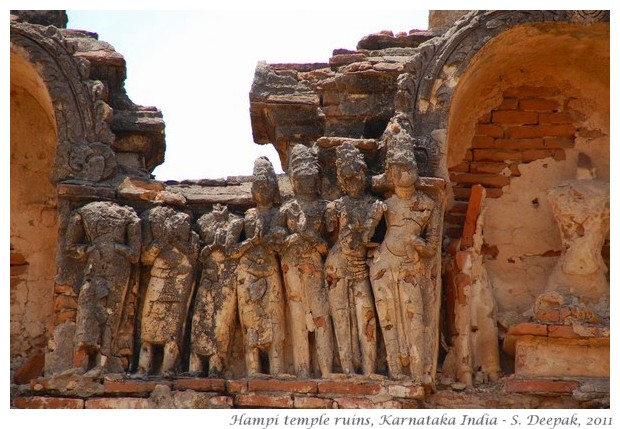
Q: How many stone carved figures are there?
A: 7